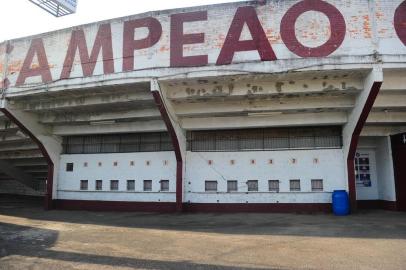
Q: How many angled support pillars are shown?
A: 3